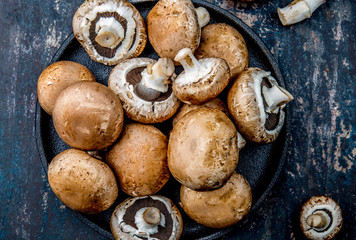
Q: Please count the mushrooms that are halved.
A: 0